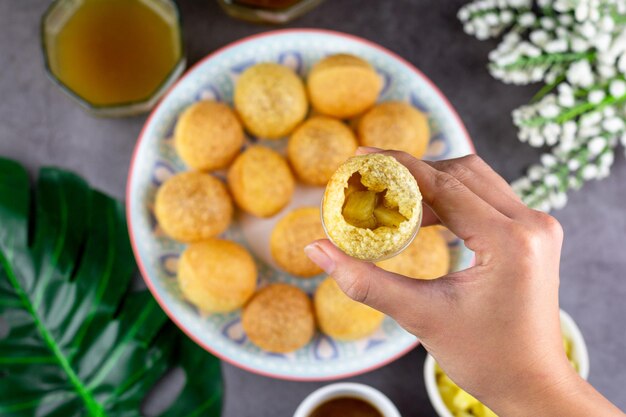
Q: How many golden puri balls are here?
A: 13